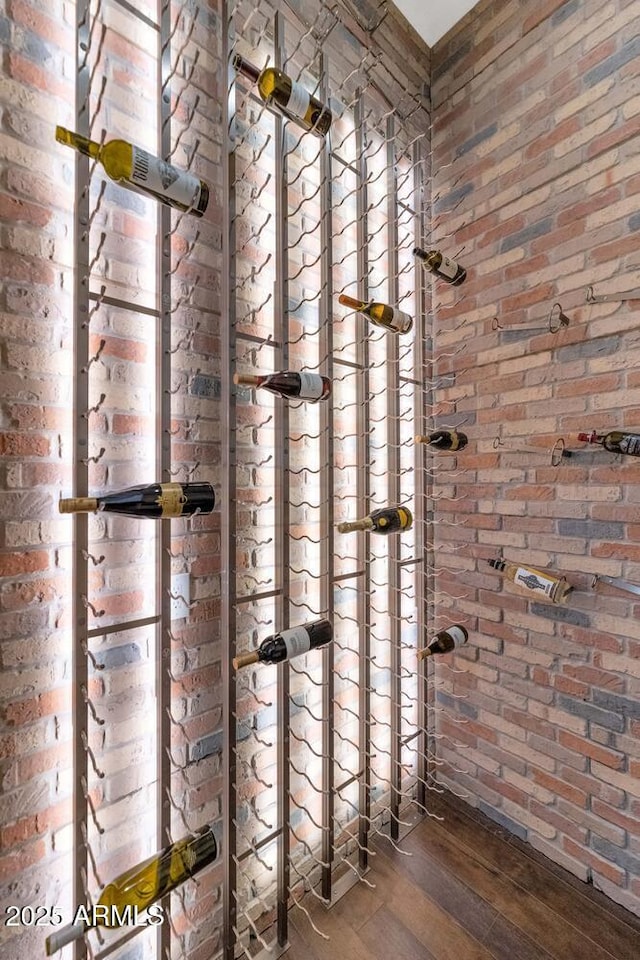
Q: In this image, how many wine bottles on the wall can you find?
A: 13